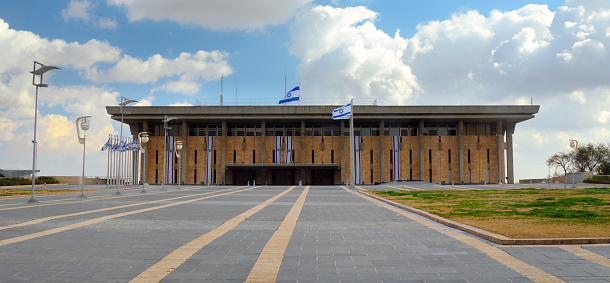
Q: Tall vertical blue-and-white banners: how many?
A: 6